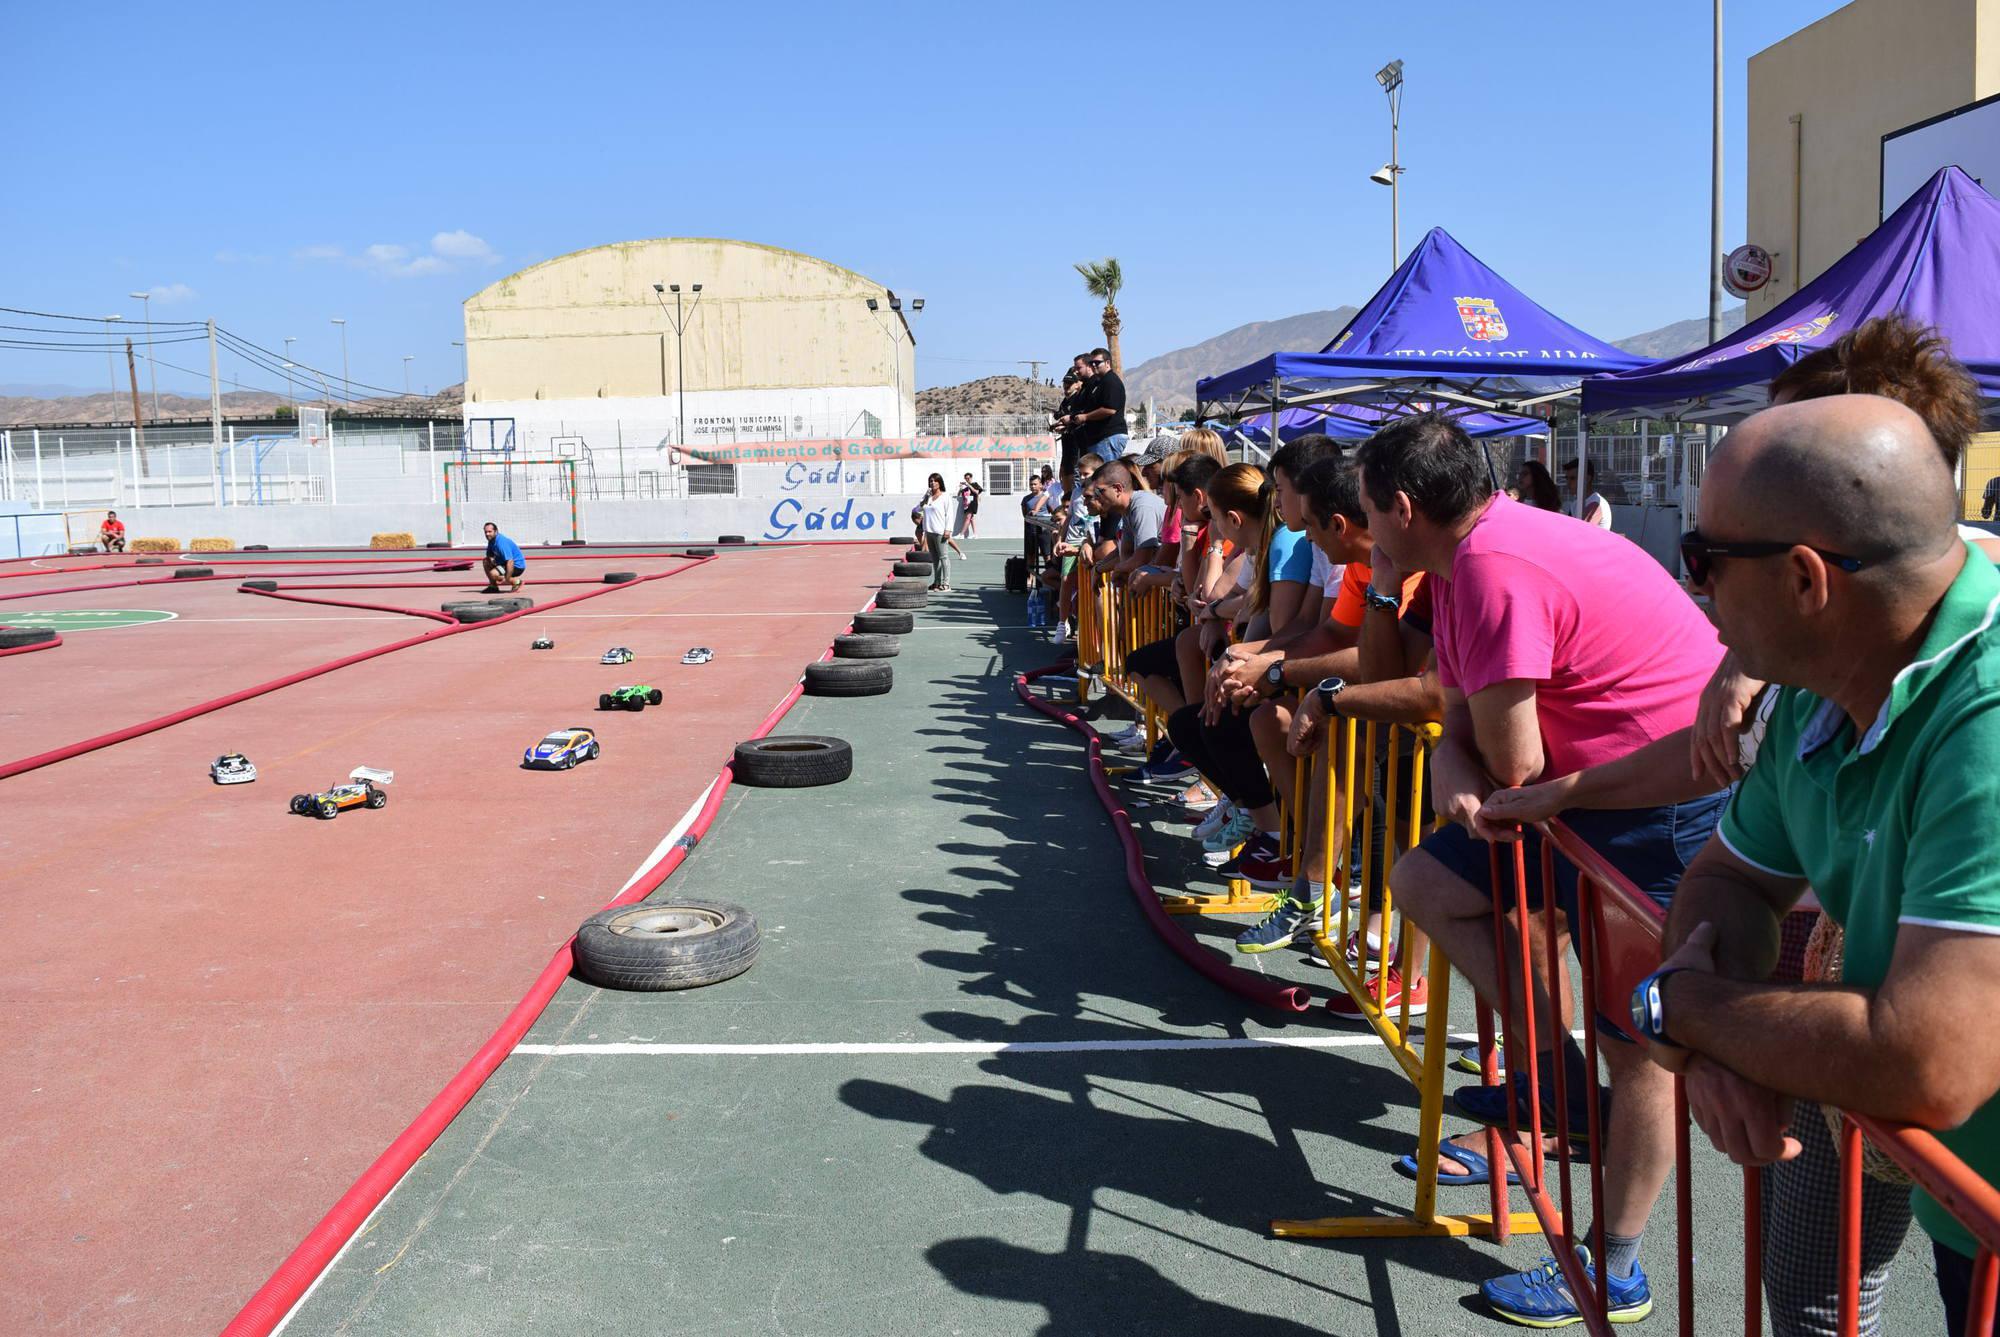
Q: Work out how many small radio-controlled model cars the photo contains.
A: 7